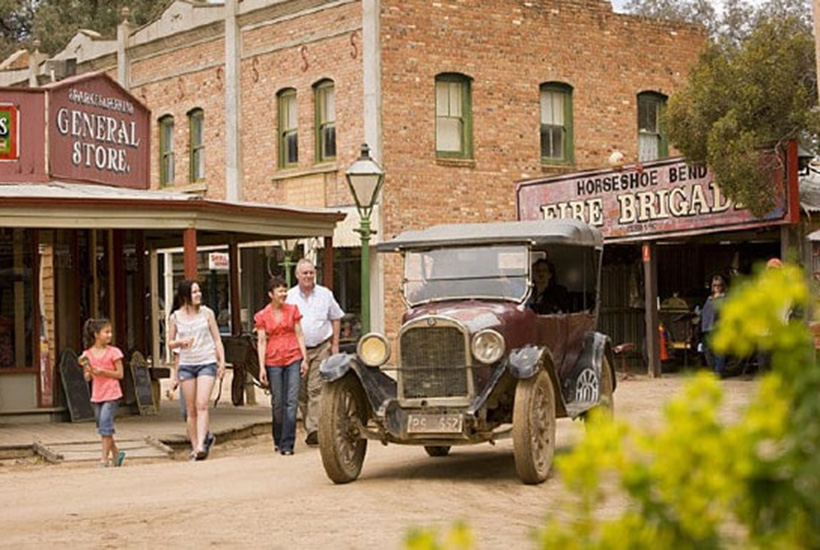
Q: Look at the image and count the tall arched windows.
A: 7